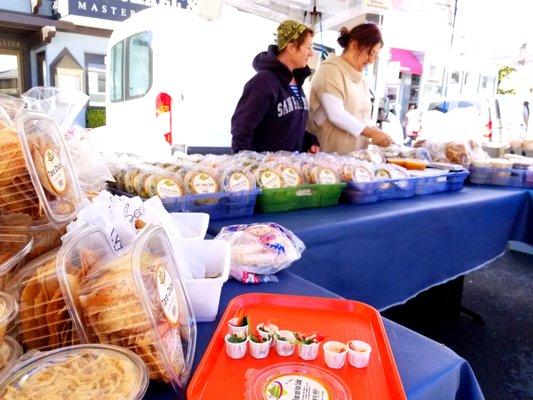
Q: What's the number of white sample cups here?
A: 8